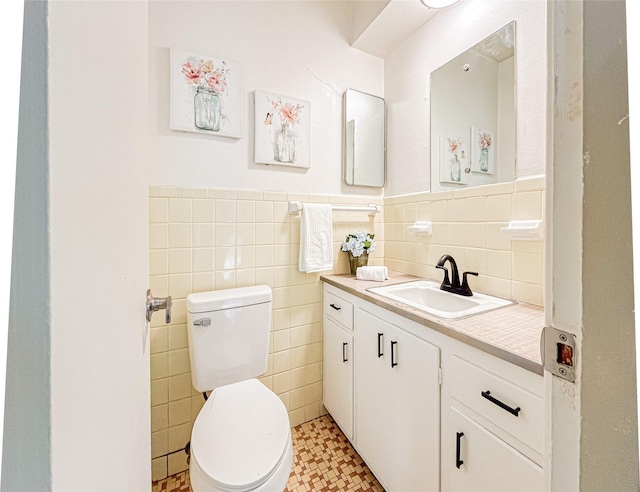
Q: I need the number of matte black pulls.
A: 6